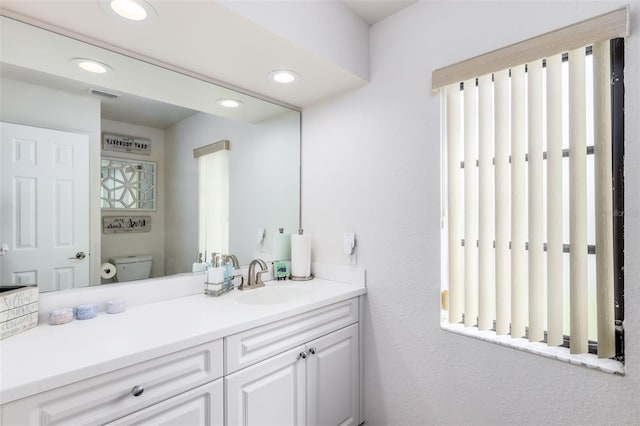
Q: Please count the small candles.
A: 3